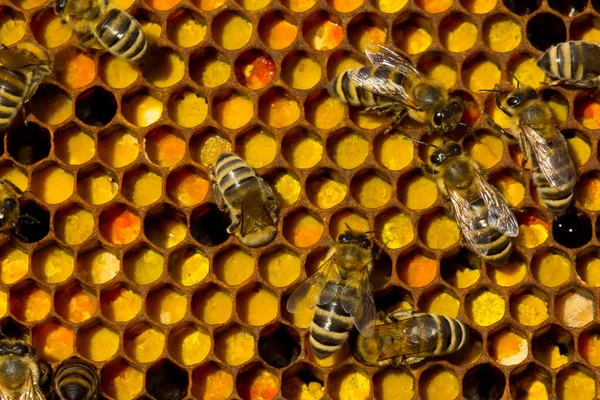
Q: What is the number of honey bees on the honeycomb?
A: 12